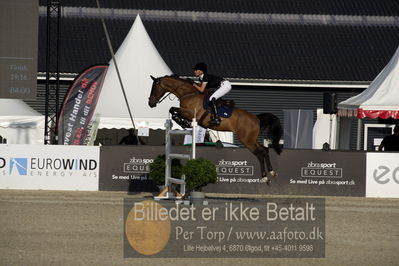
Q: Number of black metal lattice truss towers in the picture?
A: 1